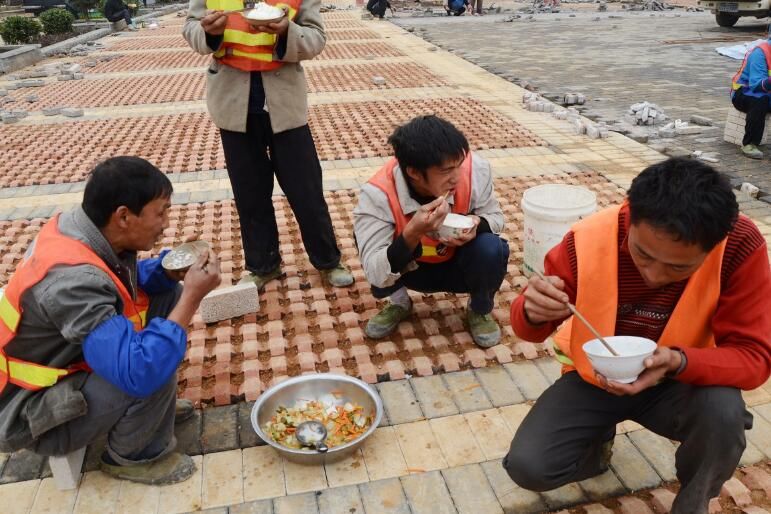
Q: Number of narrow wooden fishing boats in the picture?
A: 0